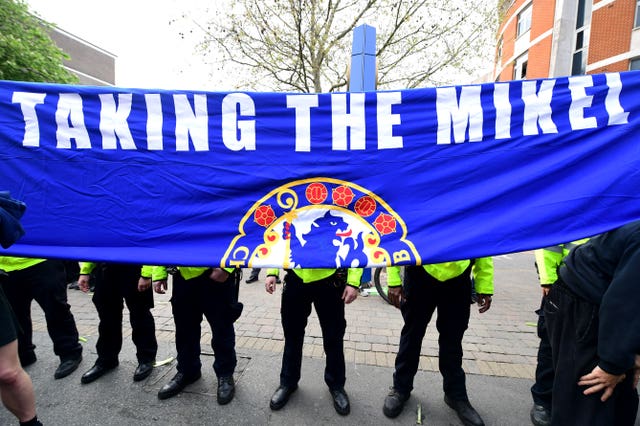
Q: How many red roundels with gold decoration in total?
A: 5